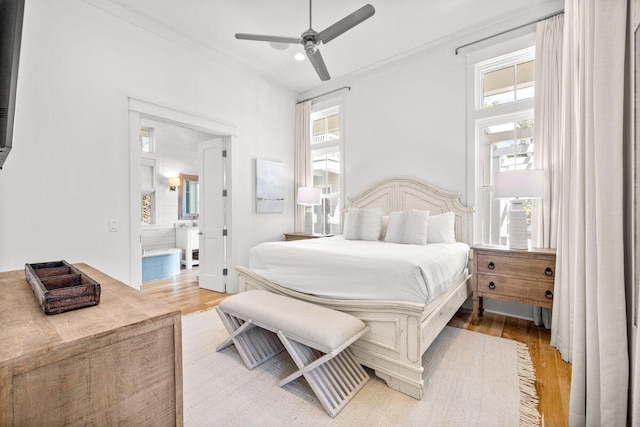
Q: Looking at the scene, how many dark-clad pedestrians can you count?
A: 0